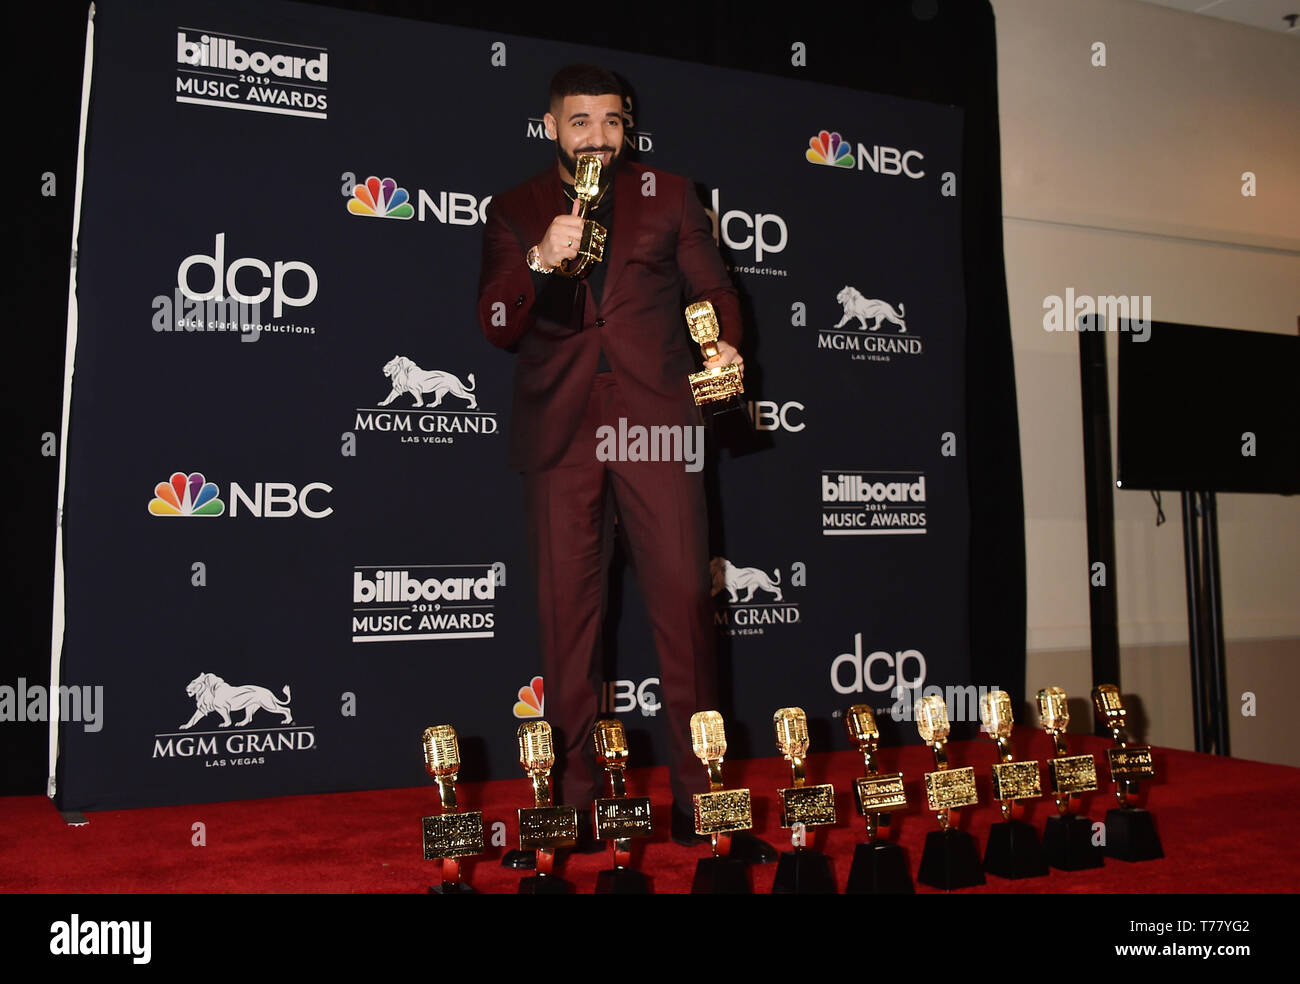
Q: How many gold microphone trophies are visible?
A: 12